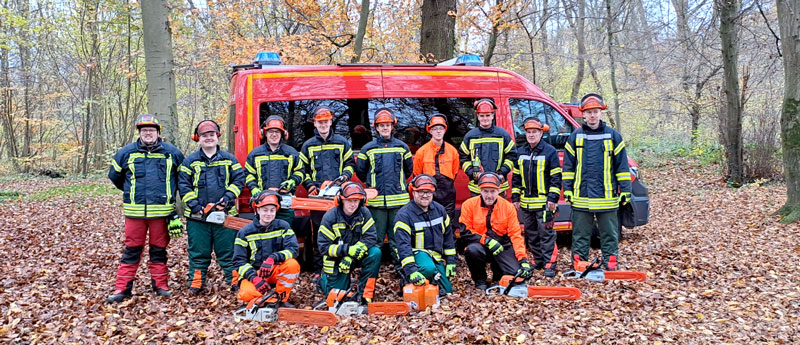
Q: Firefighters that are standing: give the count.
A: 9